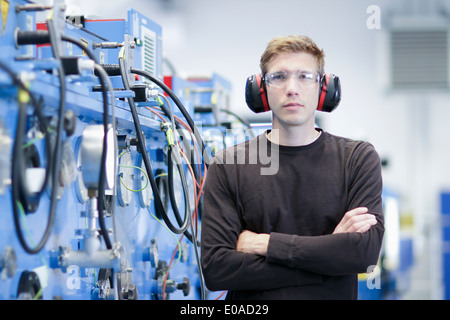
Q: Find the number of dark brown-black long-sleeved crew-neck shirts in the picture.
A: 1